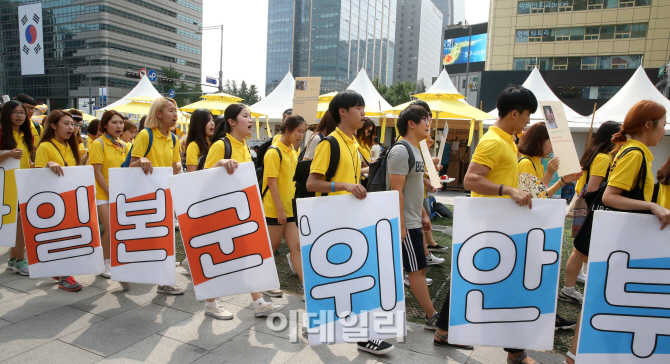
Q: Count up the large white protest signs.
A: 7